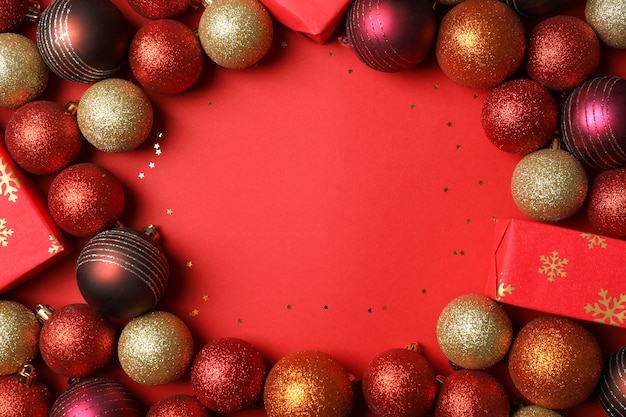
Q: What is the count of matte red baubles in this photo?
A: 0